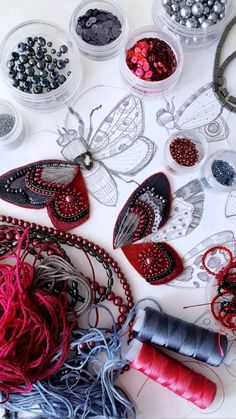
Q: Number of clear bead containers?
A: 7